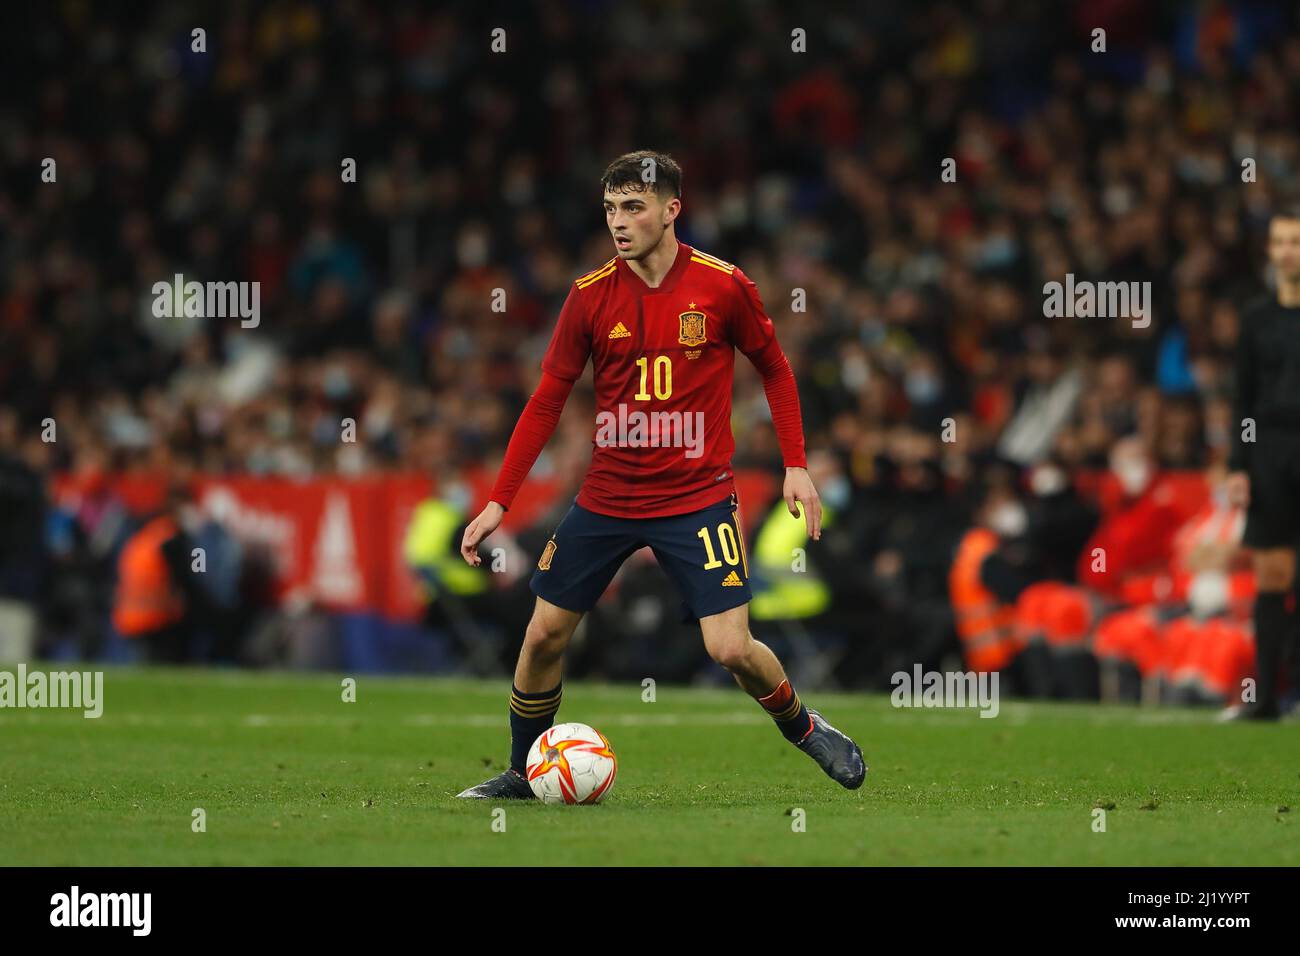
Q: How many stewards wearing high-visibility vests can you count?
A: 4